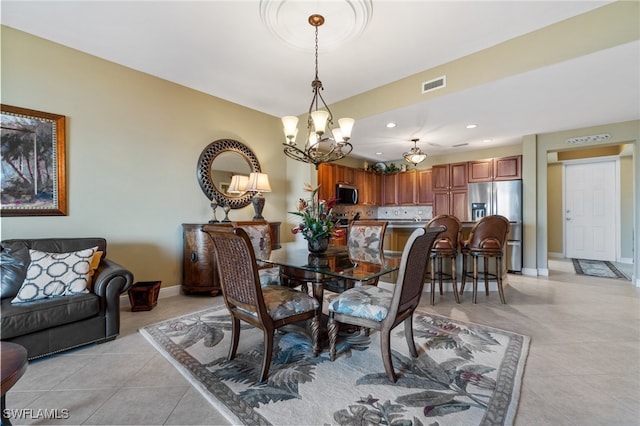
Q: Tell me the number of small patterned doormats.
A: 1